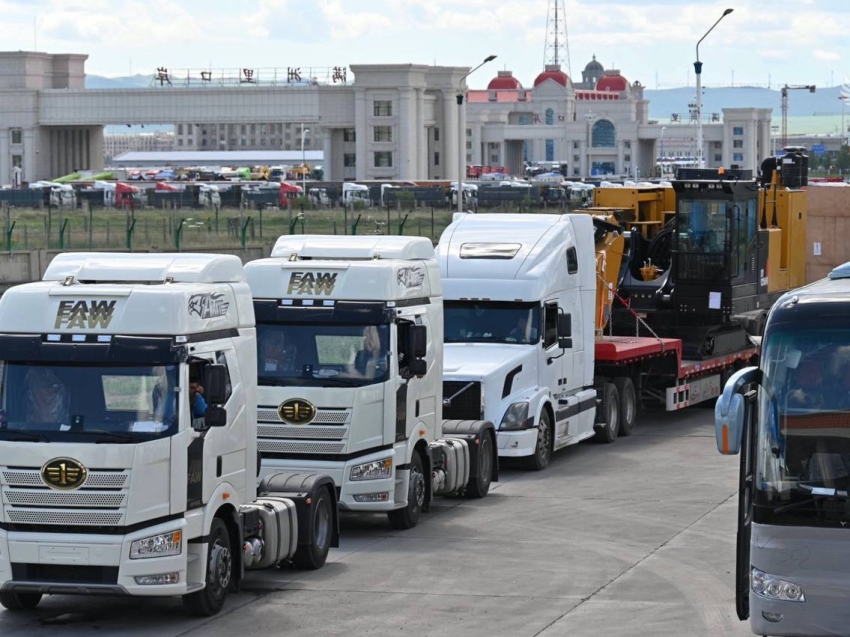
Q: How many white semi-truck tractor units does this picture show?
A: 3